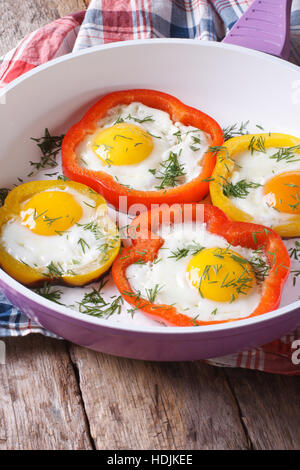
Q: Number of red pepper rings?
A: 2